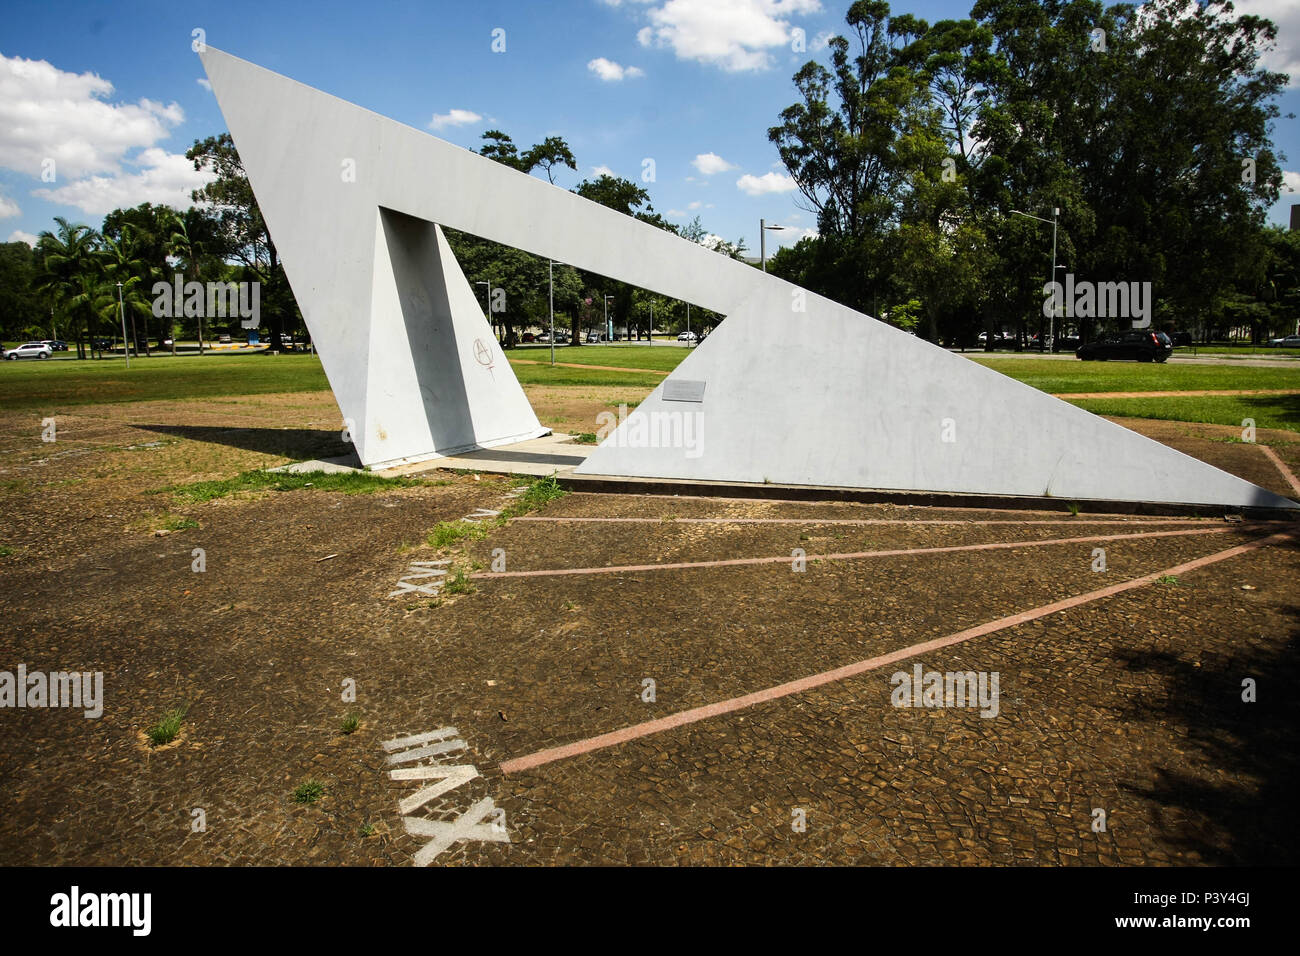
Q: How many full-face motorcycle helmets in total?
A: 0